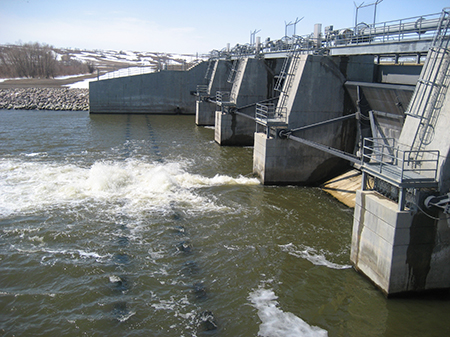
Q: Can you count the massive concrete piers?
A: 4